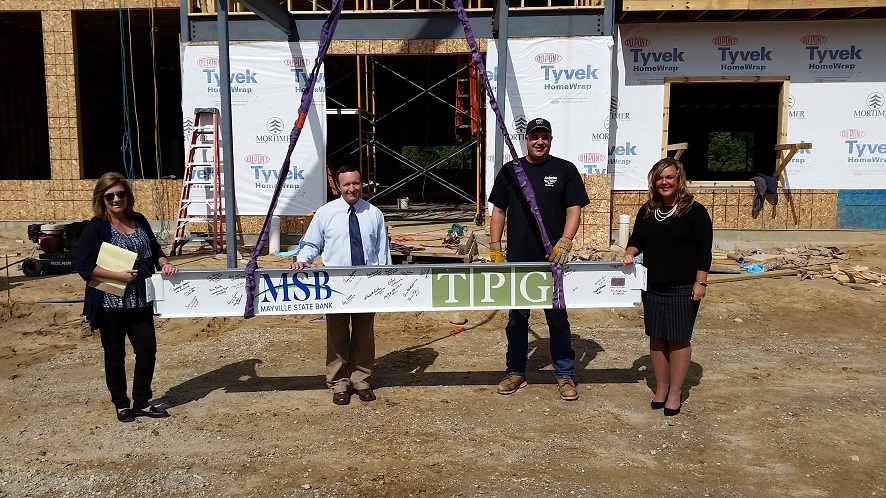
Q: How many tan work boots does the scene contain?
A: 2